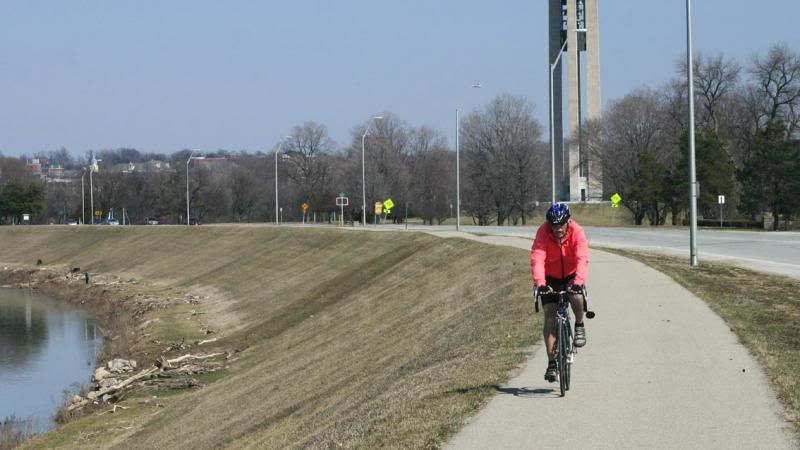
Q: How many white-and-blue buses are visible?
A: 0